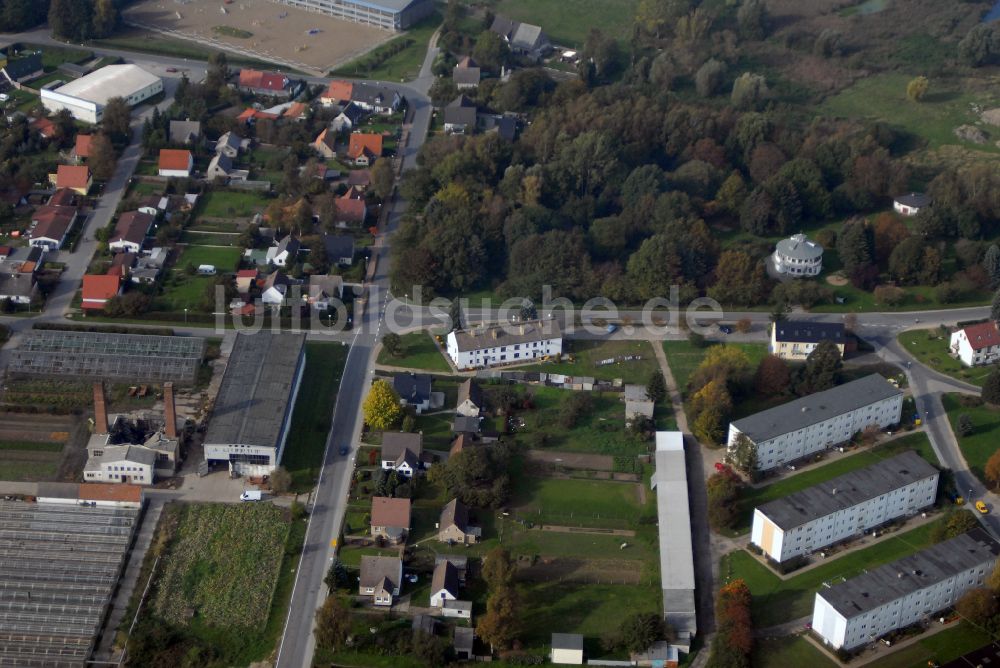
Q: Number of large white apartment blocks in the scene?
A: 3